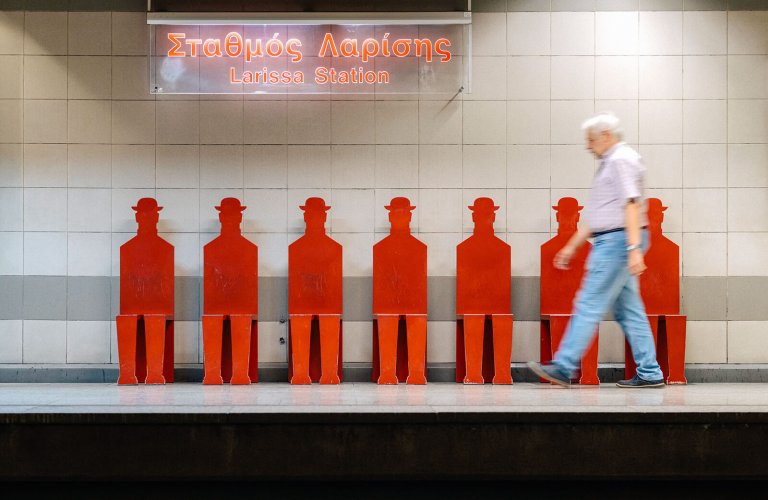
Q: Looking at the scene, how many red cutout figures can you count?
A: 7